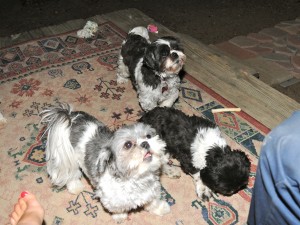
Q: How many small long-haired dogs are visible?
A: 3